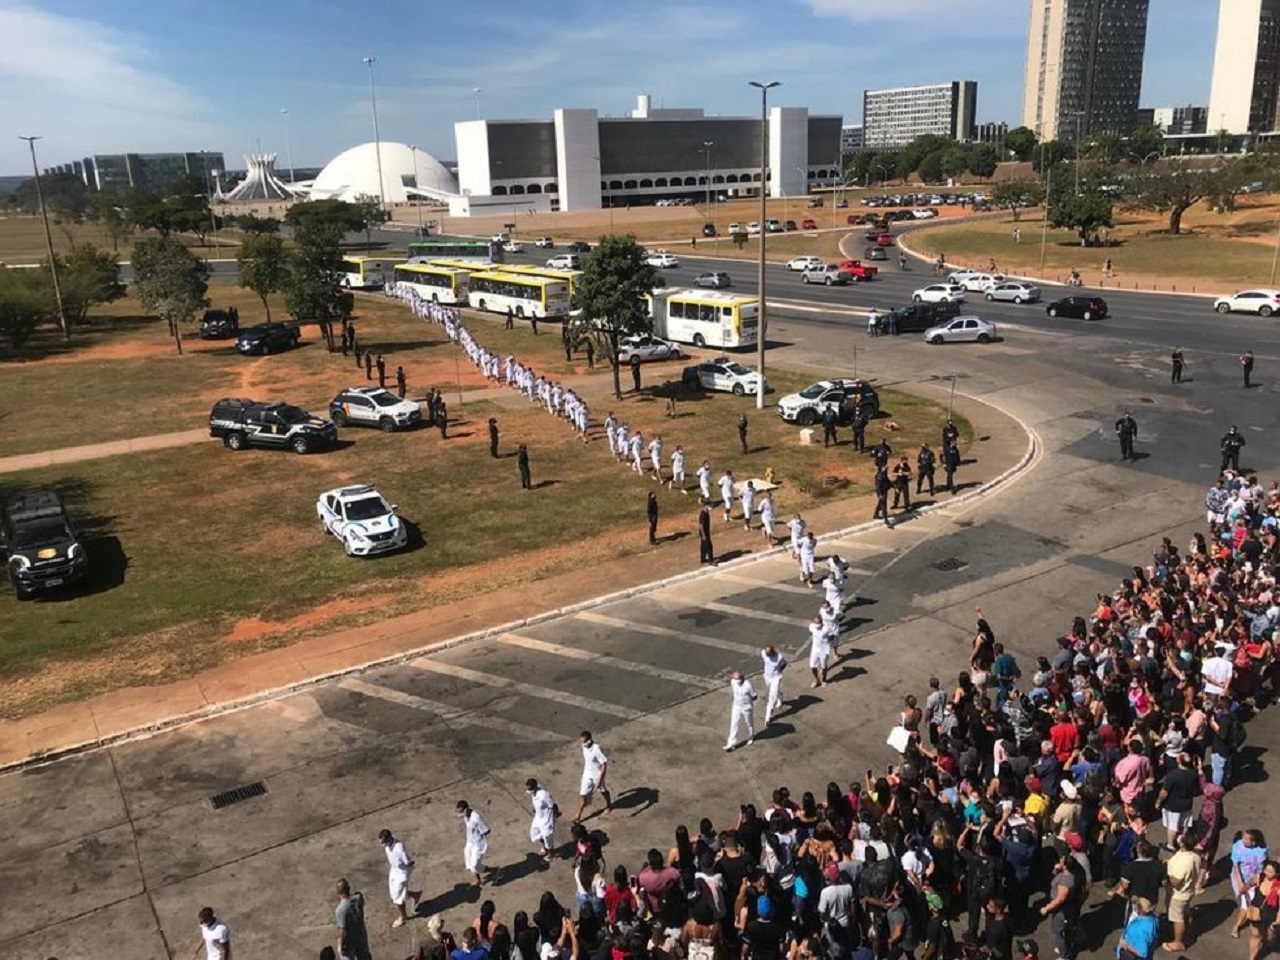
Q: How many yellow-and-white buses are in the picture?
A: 6